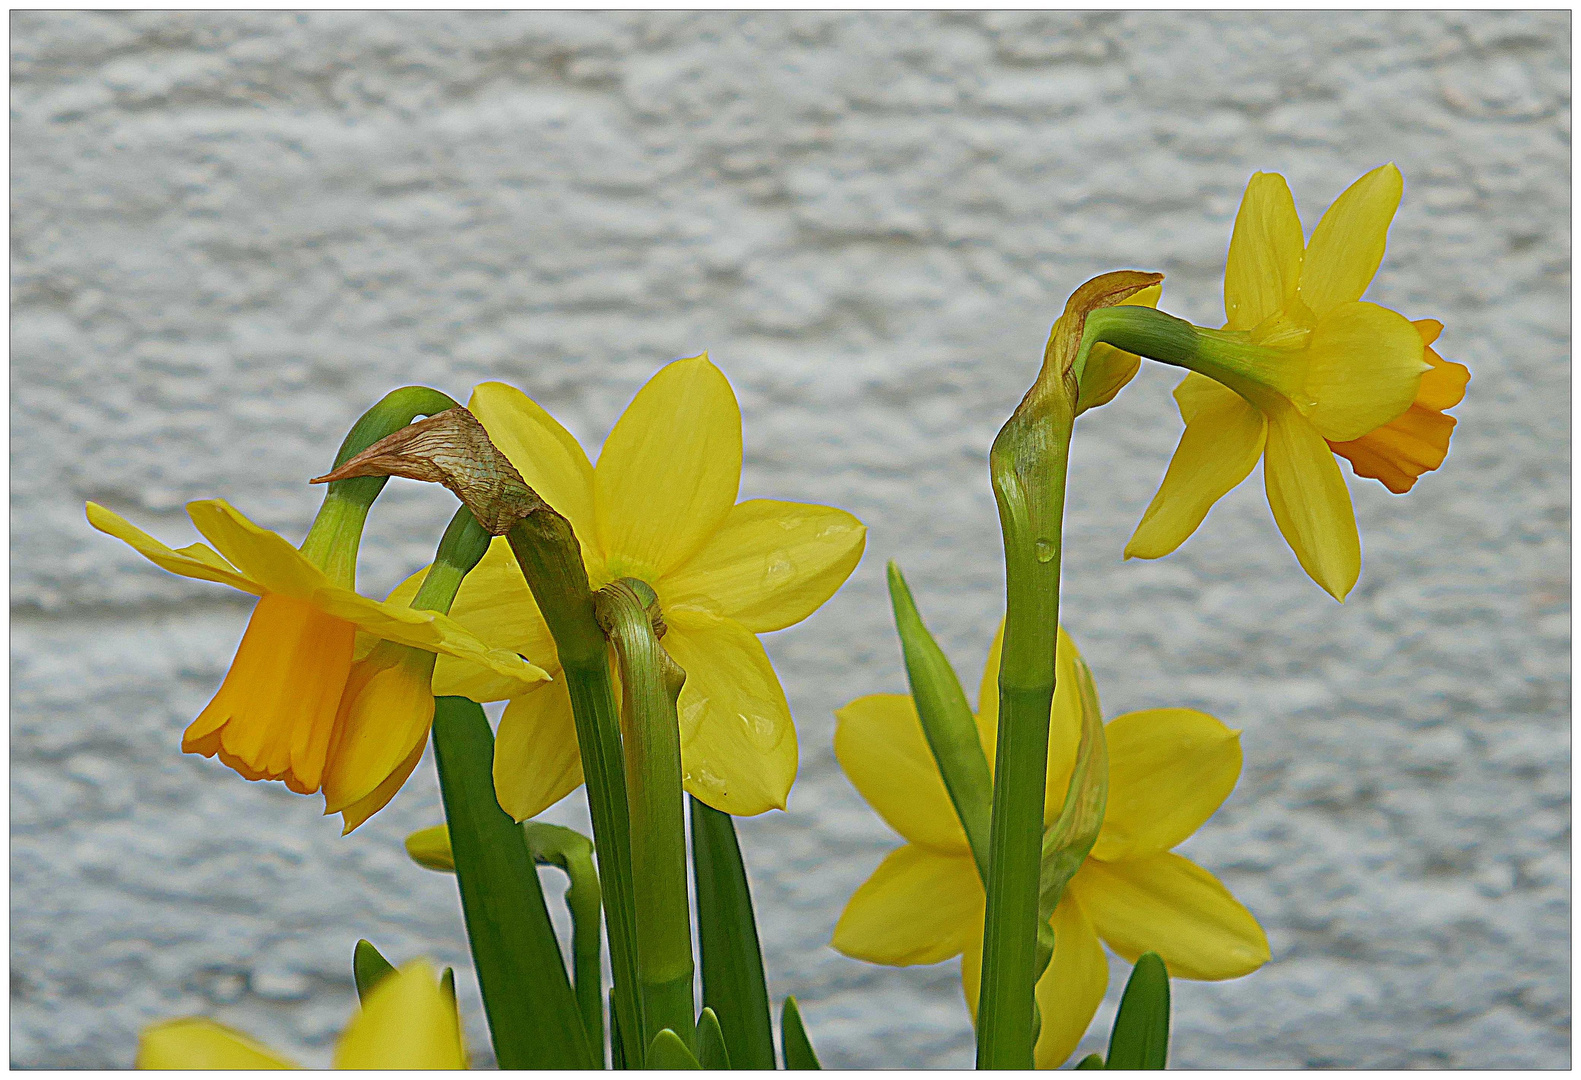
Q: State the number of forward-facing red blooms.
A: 0